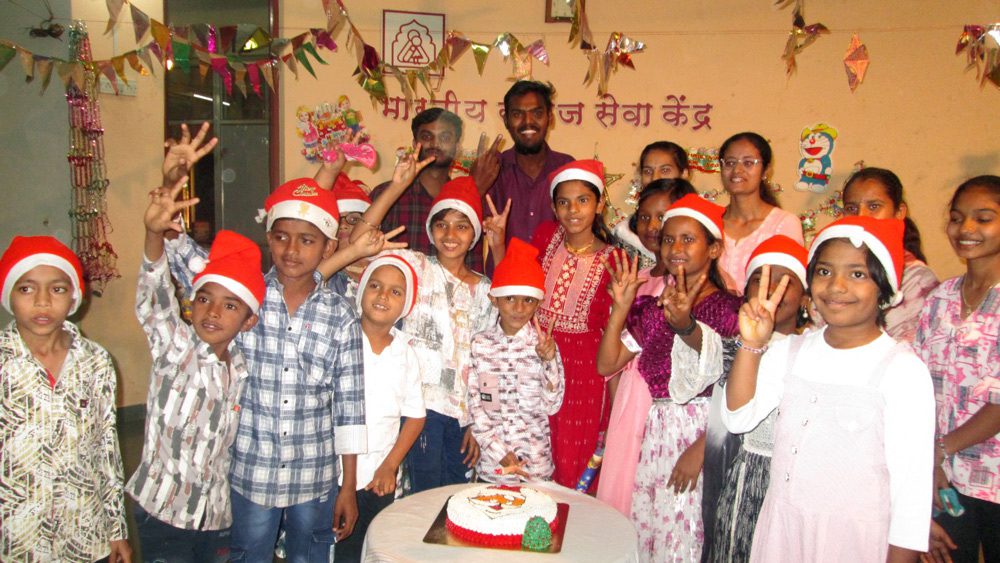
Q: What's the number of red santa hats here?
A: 11